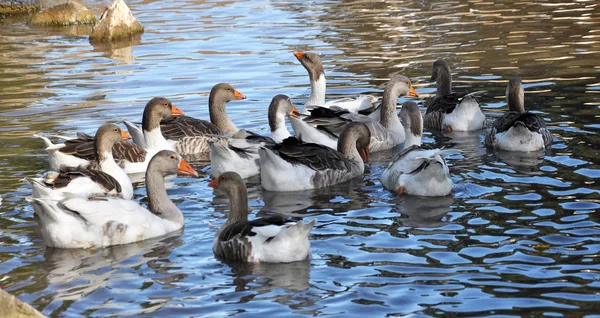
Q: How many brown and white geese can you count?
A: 12